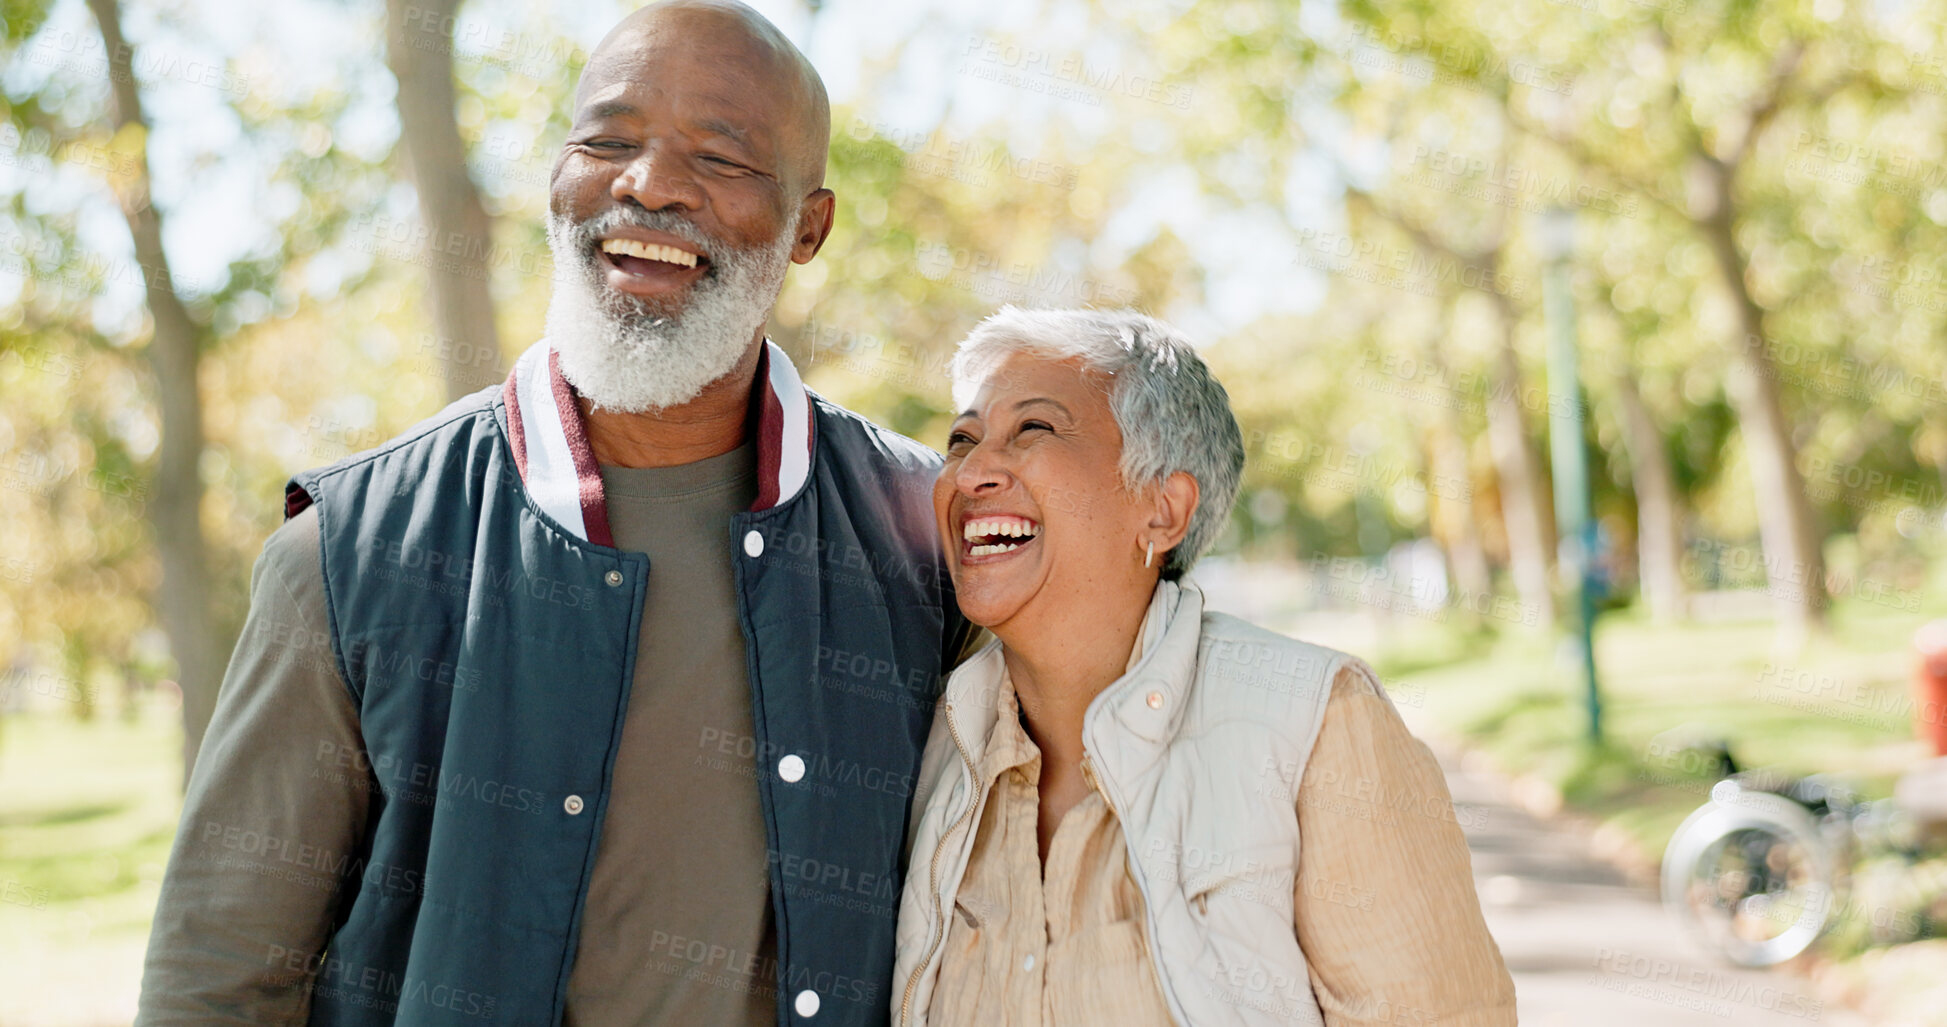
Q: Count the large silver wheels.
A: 1